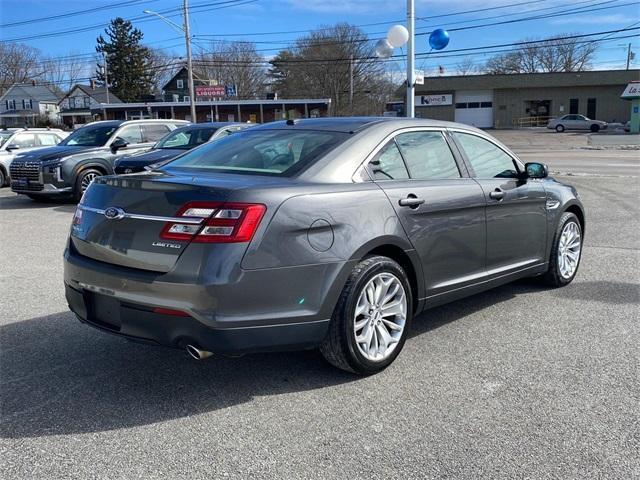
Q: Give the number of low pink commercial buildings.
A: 0